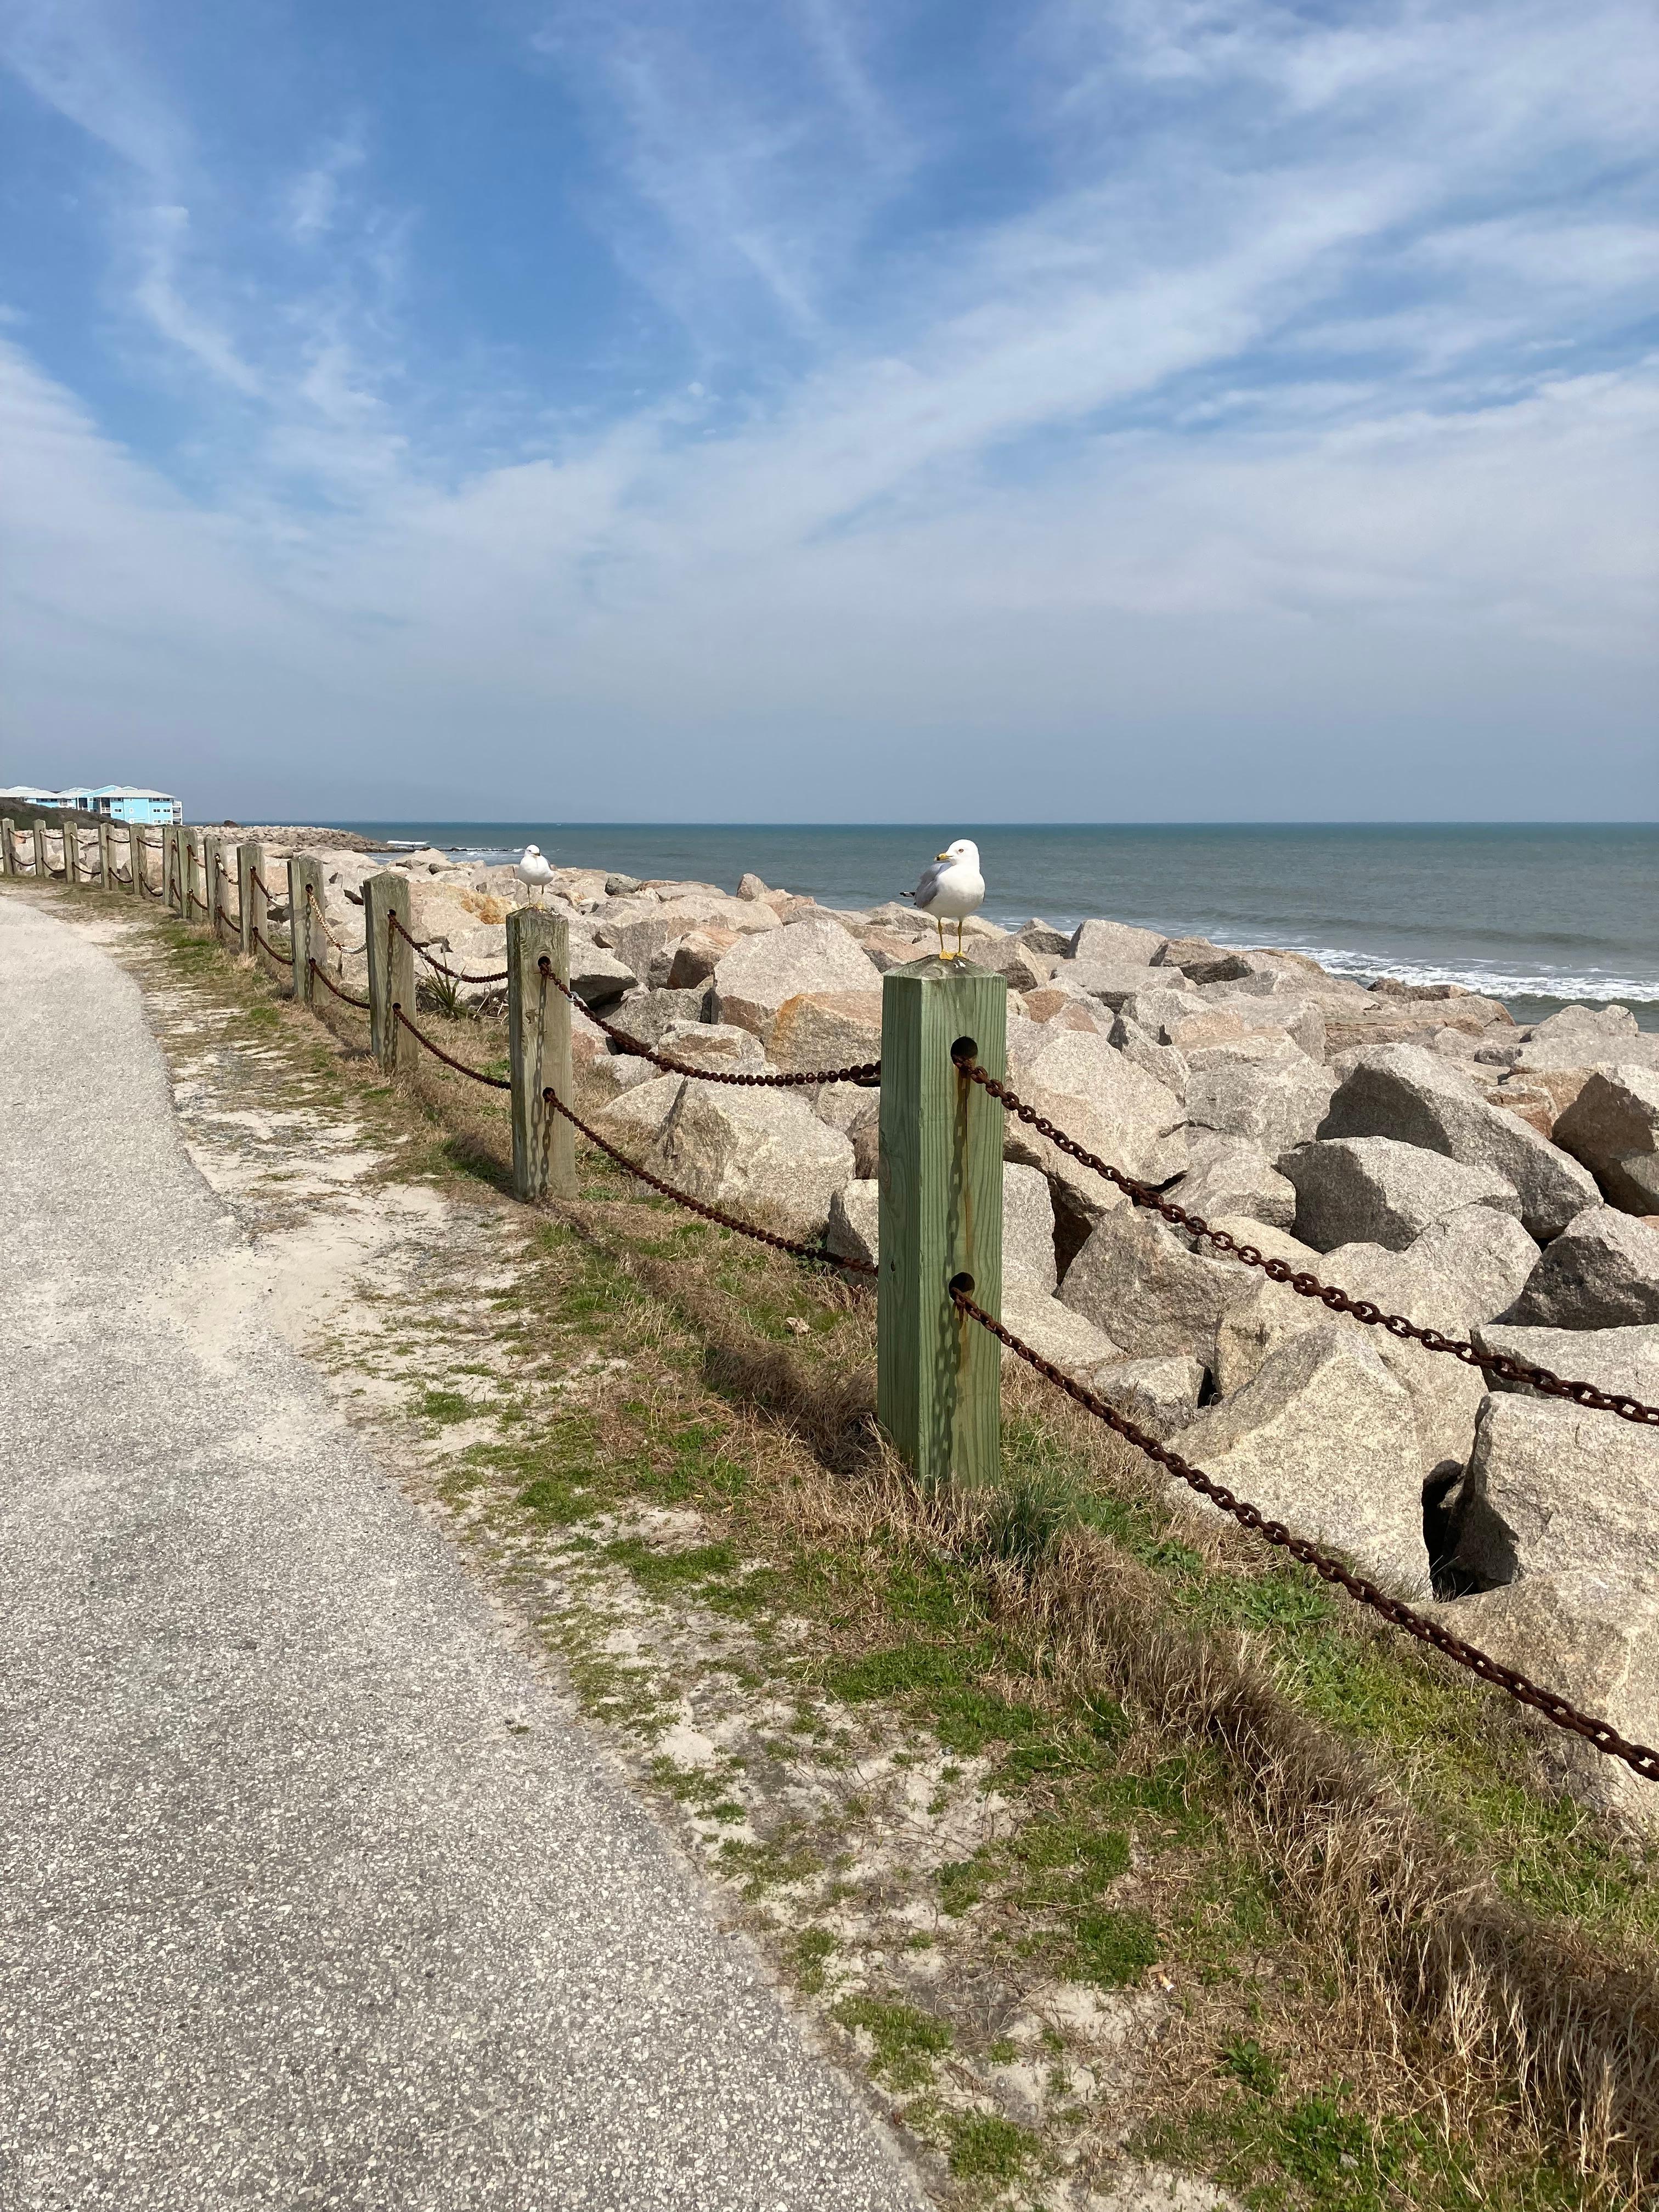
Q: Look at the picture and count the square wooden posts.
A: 13